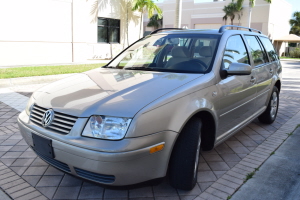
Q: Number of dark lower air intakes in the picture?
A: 2